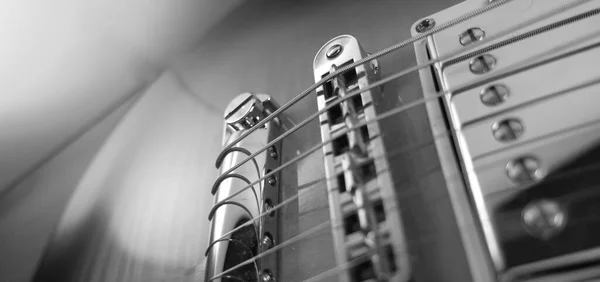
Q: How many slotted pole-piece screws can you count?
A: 6